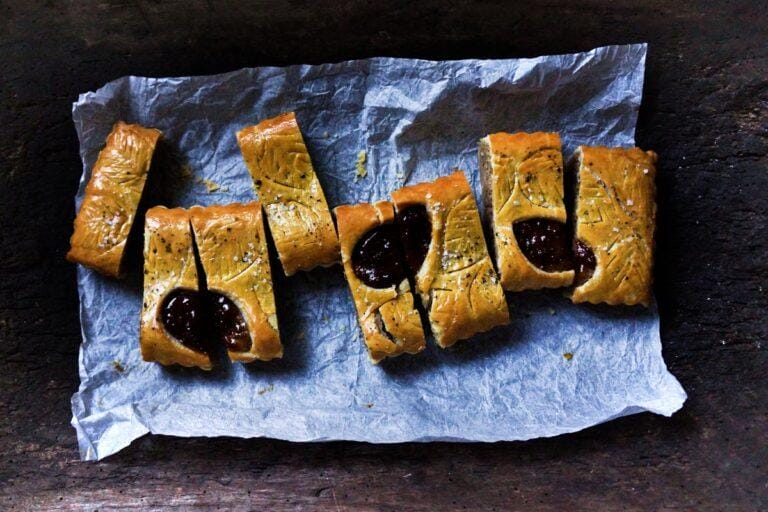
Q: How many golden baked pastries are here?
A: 8